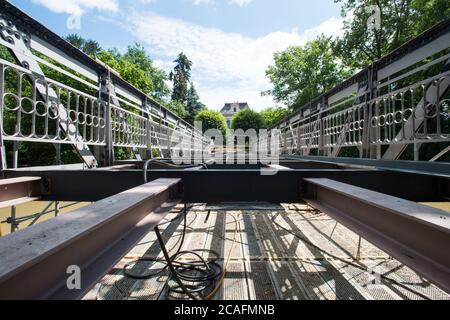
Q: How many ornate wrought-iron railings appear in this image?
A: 2